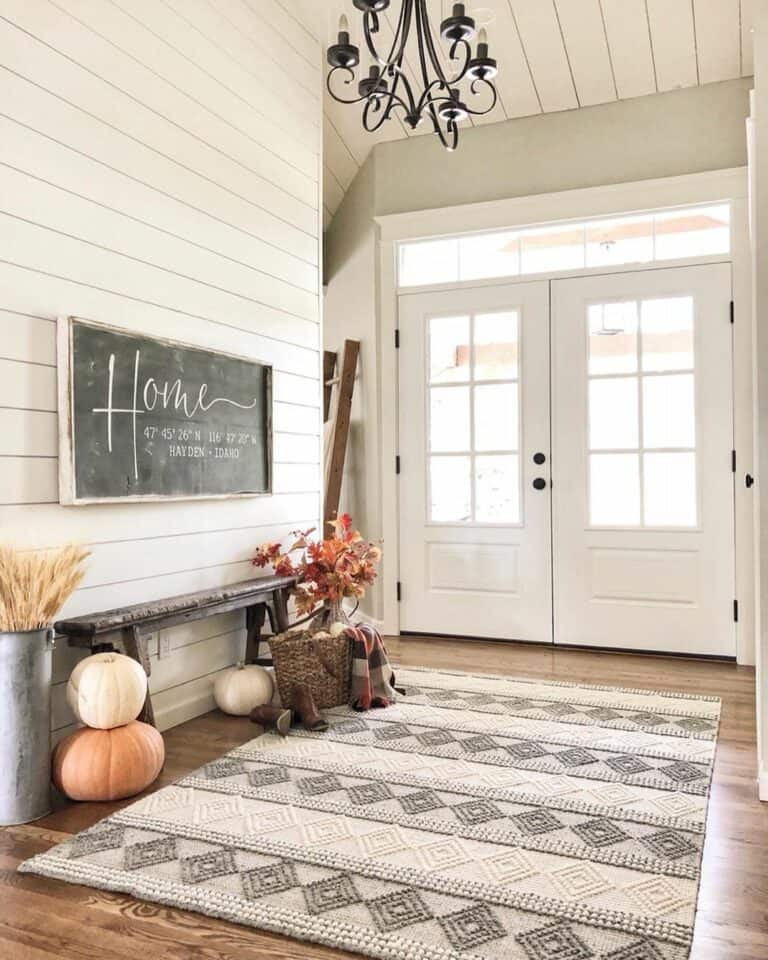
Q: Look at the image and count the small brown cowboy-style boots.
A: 2